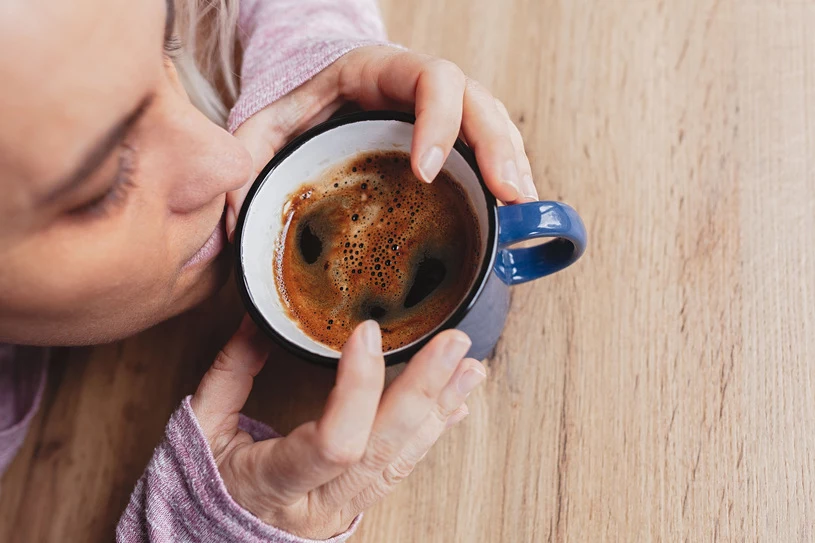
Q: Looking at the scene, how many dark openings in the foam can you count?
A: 3